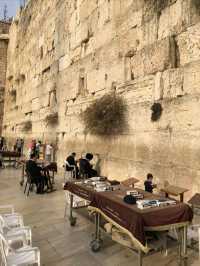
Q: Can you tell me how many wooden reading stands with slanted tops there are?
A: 3